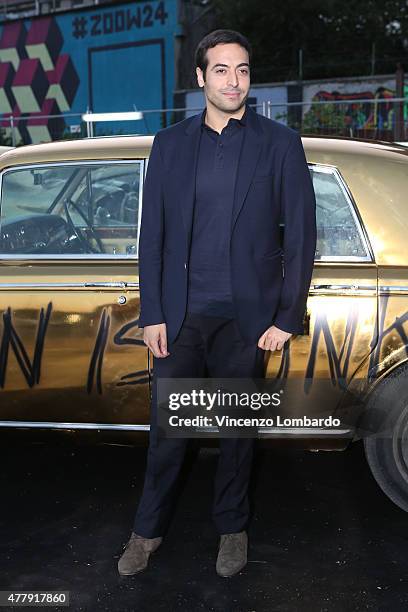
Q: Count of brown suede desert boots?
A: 2